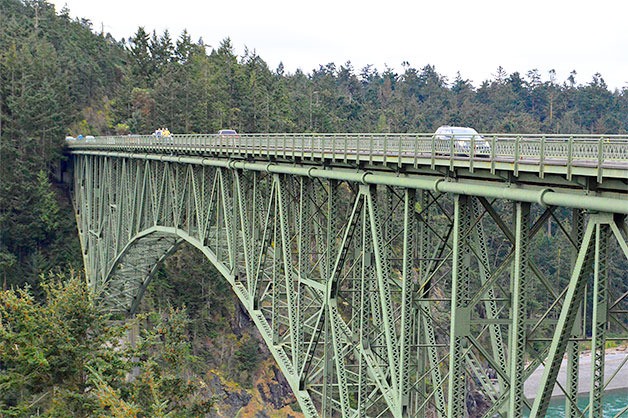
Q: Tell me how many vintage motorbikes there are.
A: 0